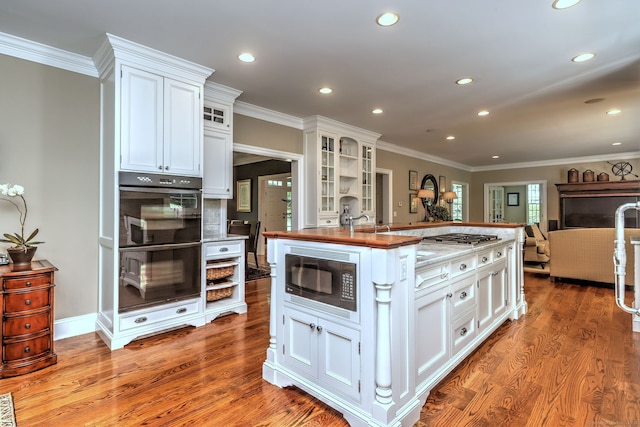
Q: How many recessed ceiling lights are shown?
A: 12